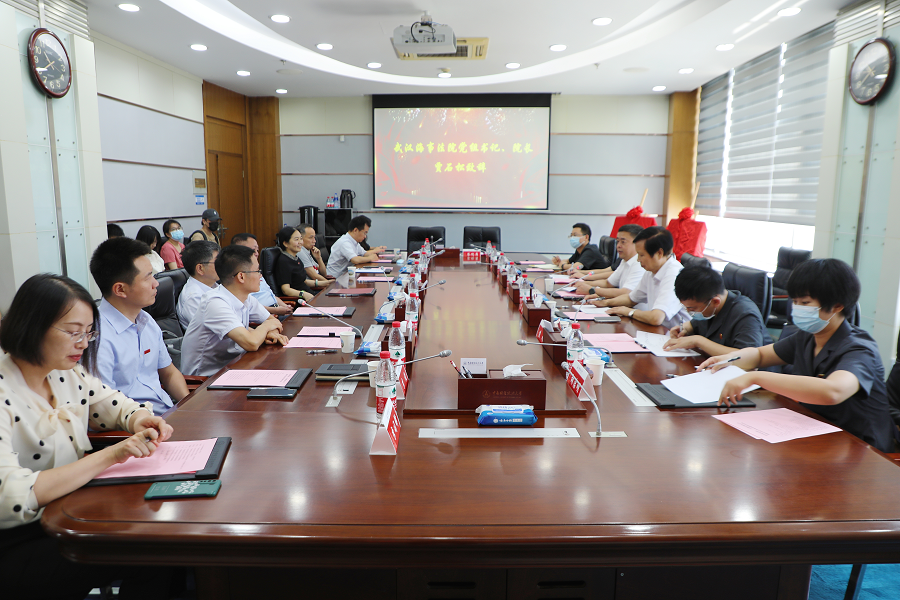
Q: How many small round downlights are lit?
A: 15